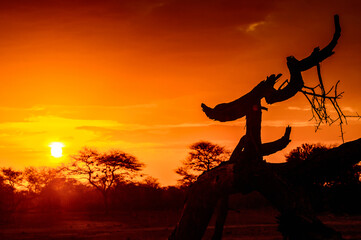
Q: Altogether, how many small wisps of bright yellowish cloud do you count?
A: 1